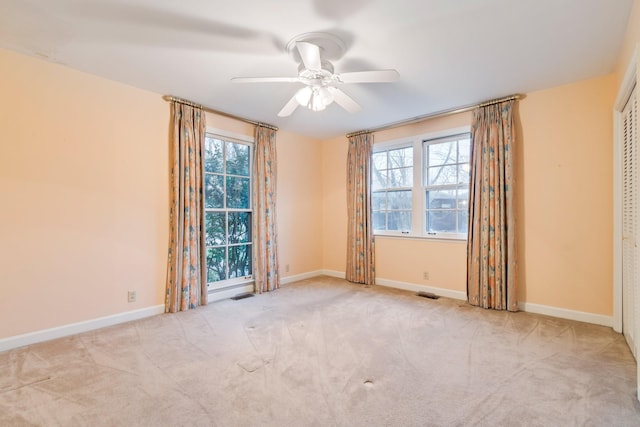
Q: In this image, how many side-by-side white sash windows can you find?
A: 2